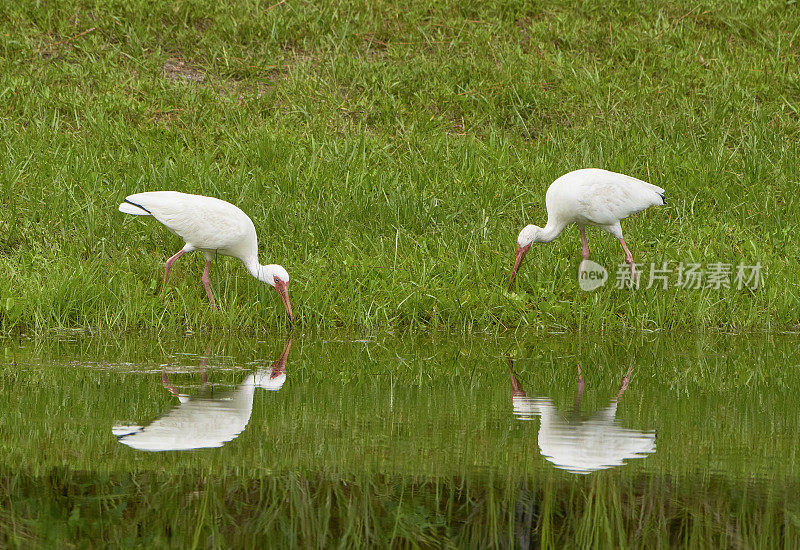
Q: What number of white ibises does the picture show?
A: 2